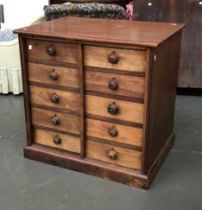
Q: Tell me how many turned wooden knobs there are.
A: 10